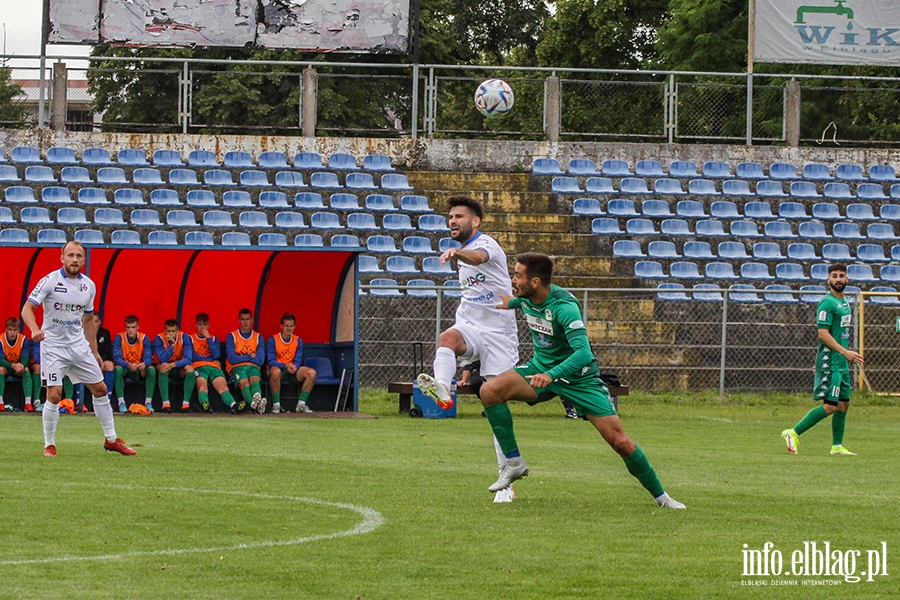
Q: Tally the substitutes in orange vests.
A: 6